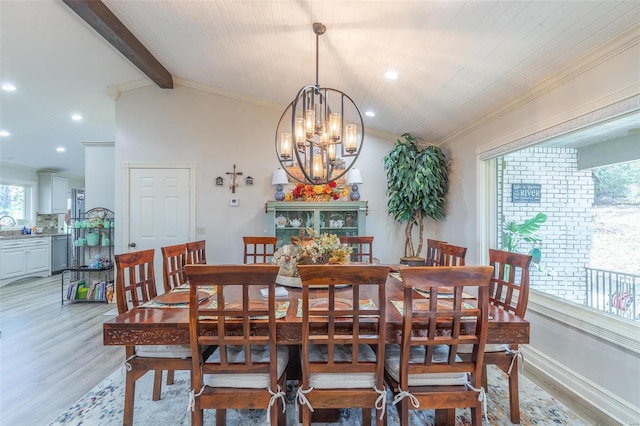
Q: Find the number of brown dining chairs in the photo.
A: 12